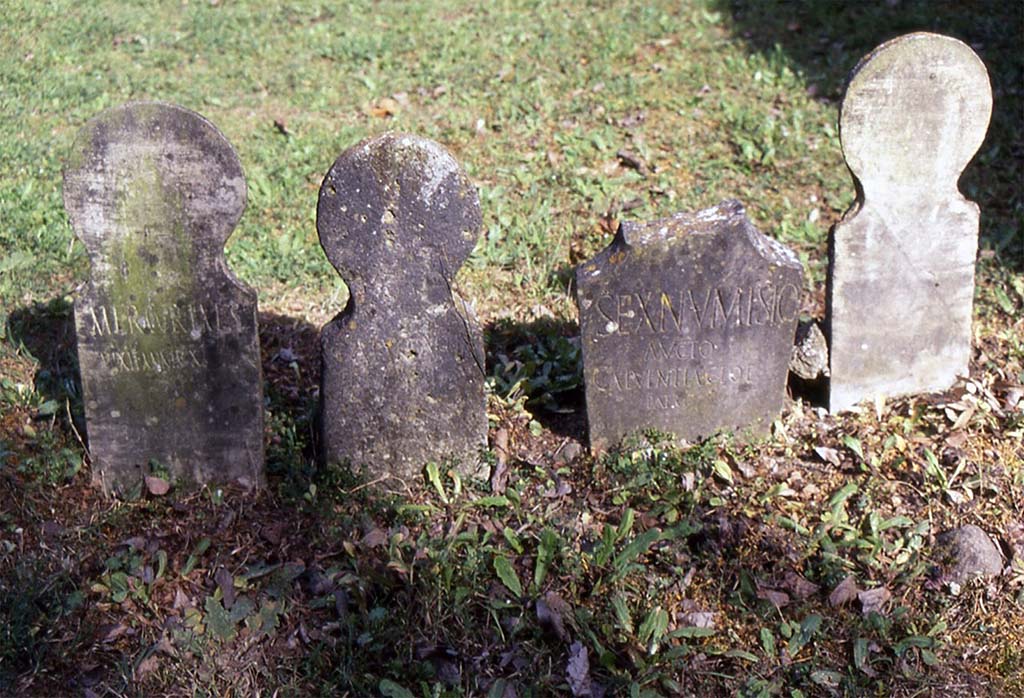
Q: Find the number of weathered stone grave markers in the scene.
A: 4